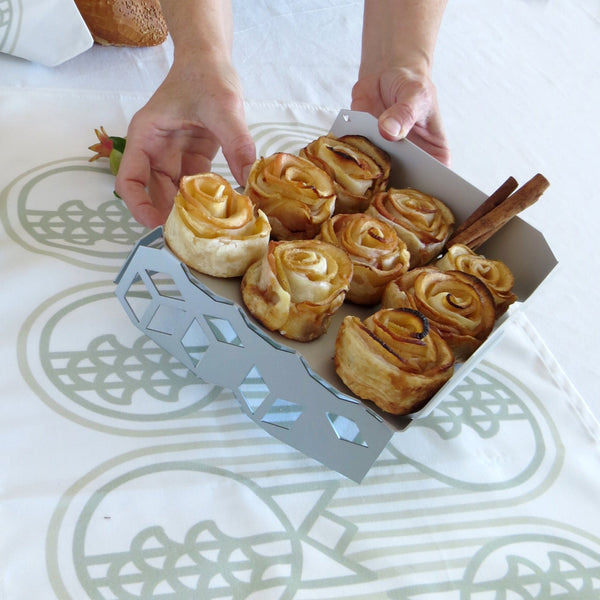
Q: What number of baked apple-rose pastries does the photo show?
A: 9